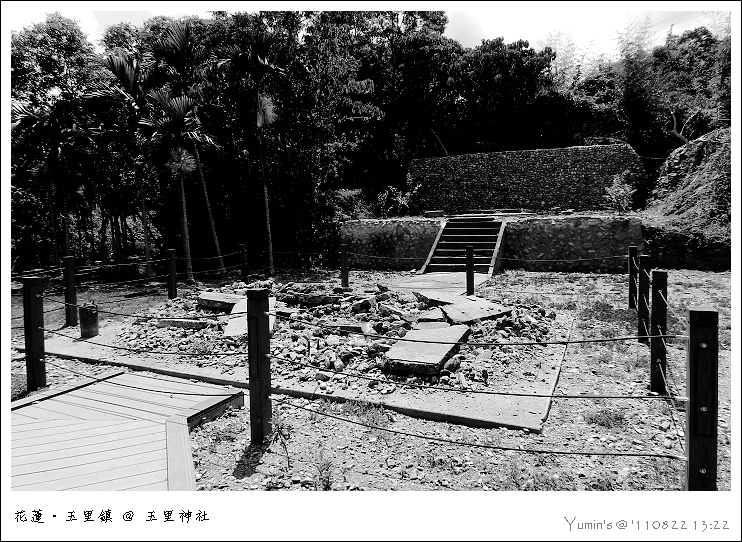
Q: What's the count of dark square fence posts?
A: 11